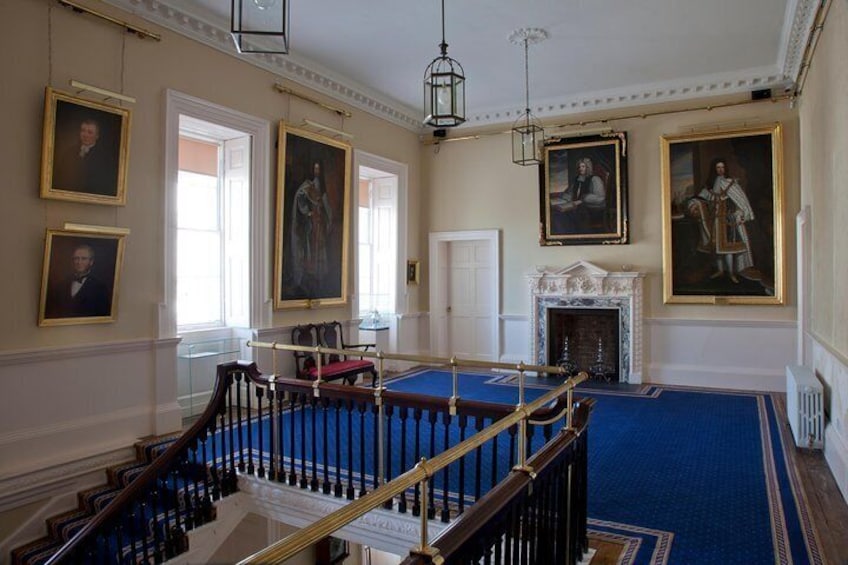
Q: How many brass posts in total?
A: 8